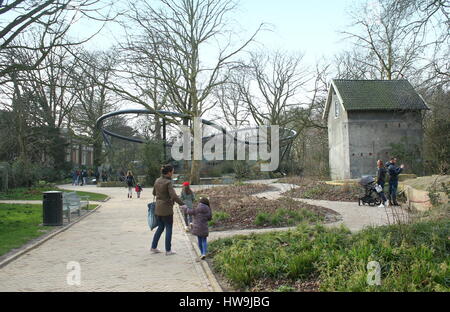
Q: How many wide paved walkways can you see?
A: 1